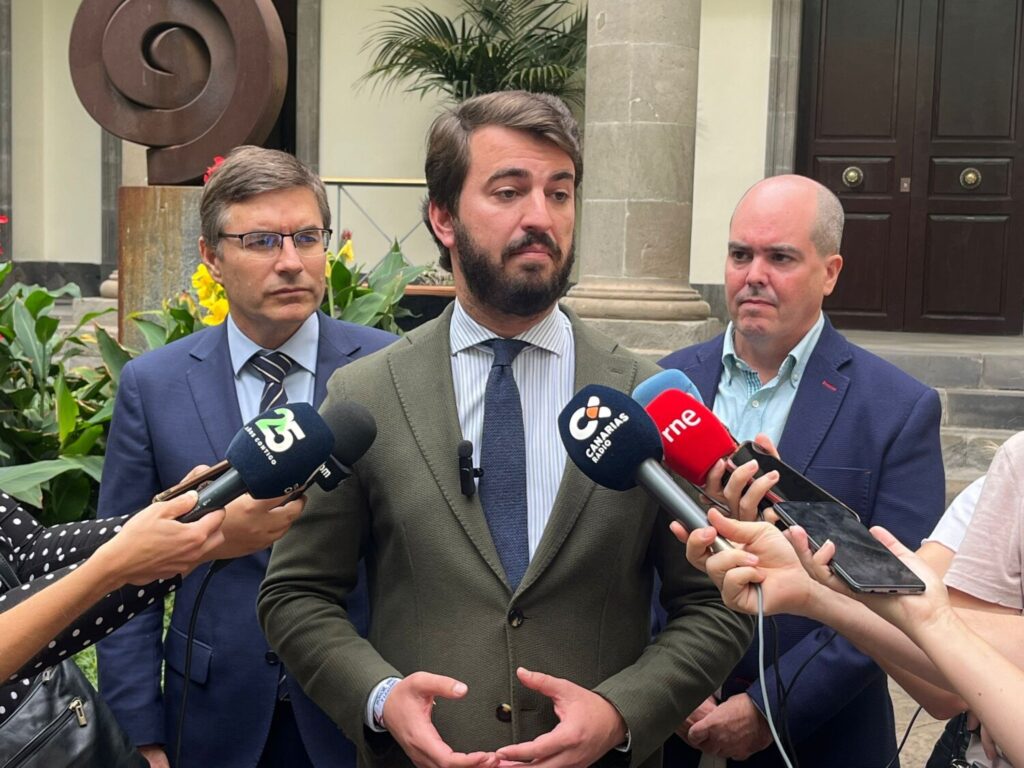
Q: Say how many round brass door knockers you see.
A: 2